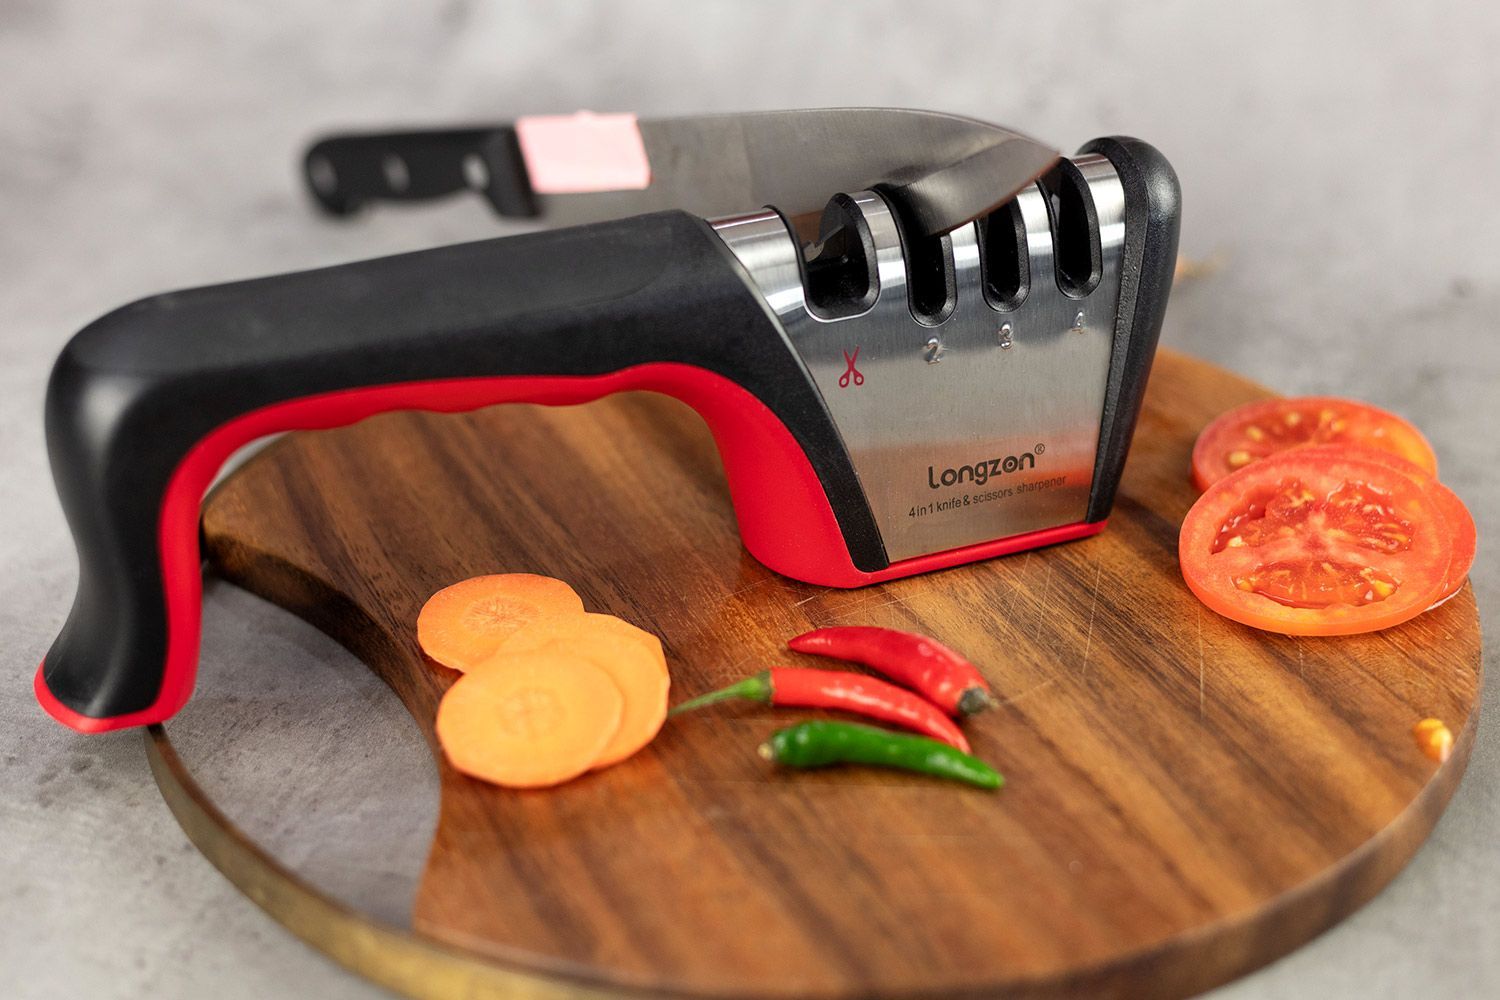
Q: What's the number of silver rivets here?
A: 3